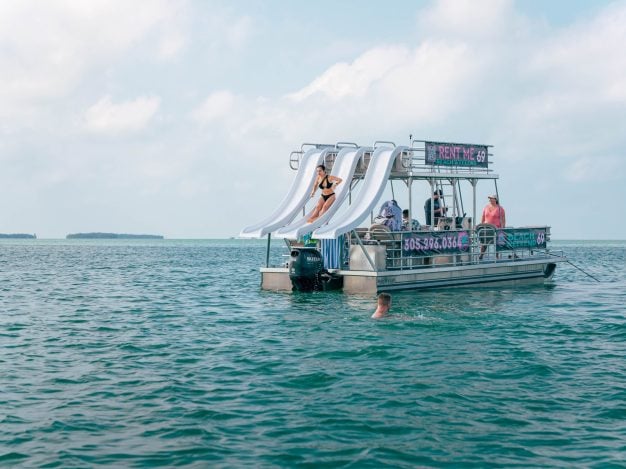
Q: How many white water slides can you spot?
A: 3